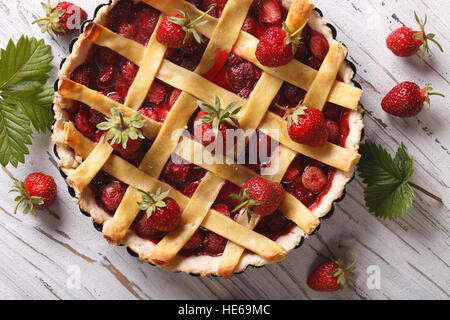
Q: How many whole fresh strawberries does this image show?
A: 12